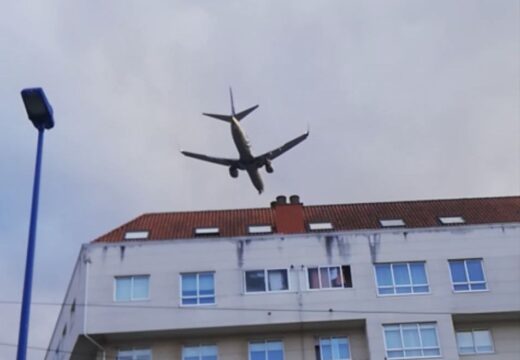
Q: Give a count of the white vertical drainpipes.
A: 1